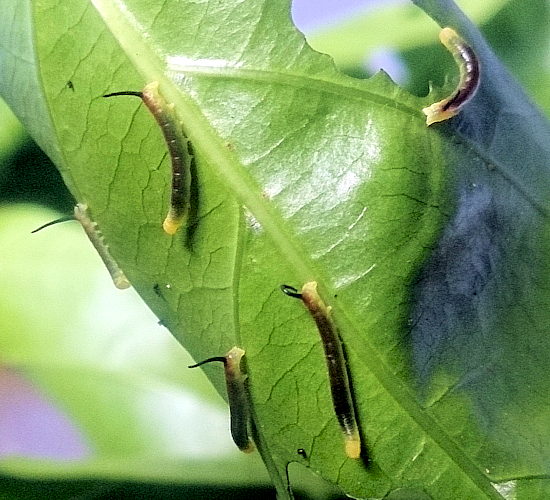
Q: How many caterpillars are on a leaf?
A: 5